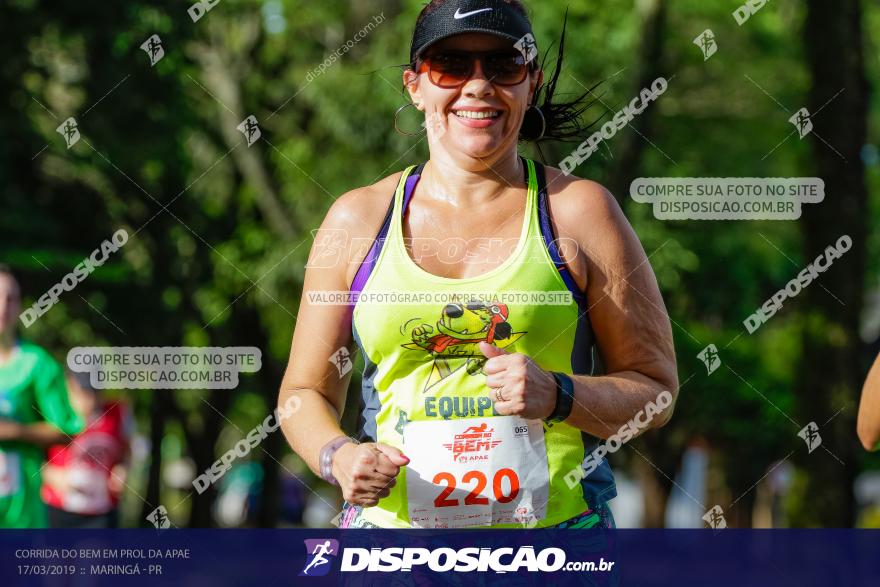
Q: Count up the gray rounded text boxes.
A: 2